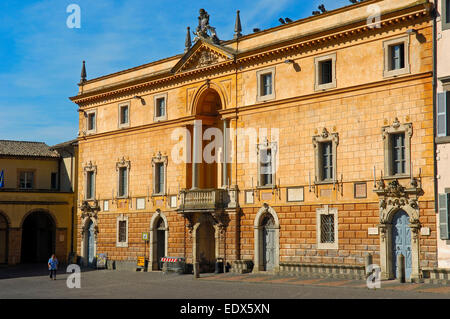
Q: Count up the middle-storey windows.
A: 6